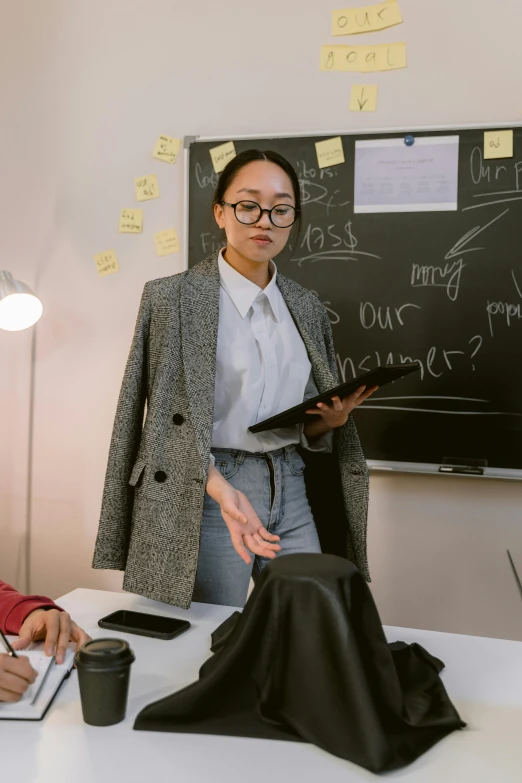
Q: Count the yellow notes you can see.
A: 11